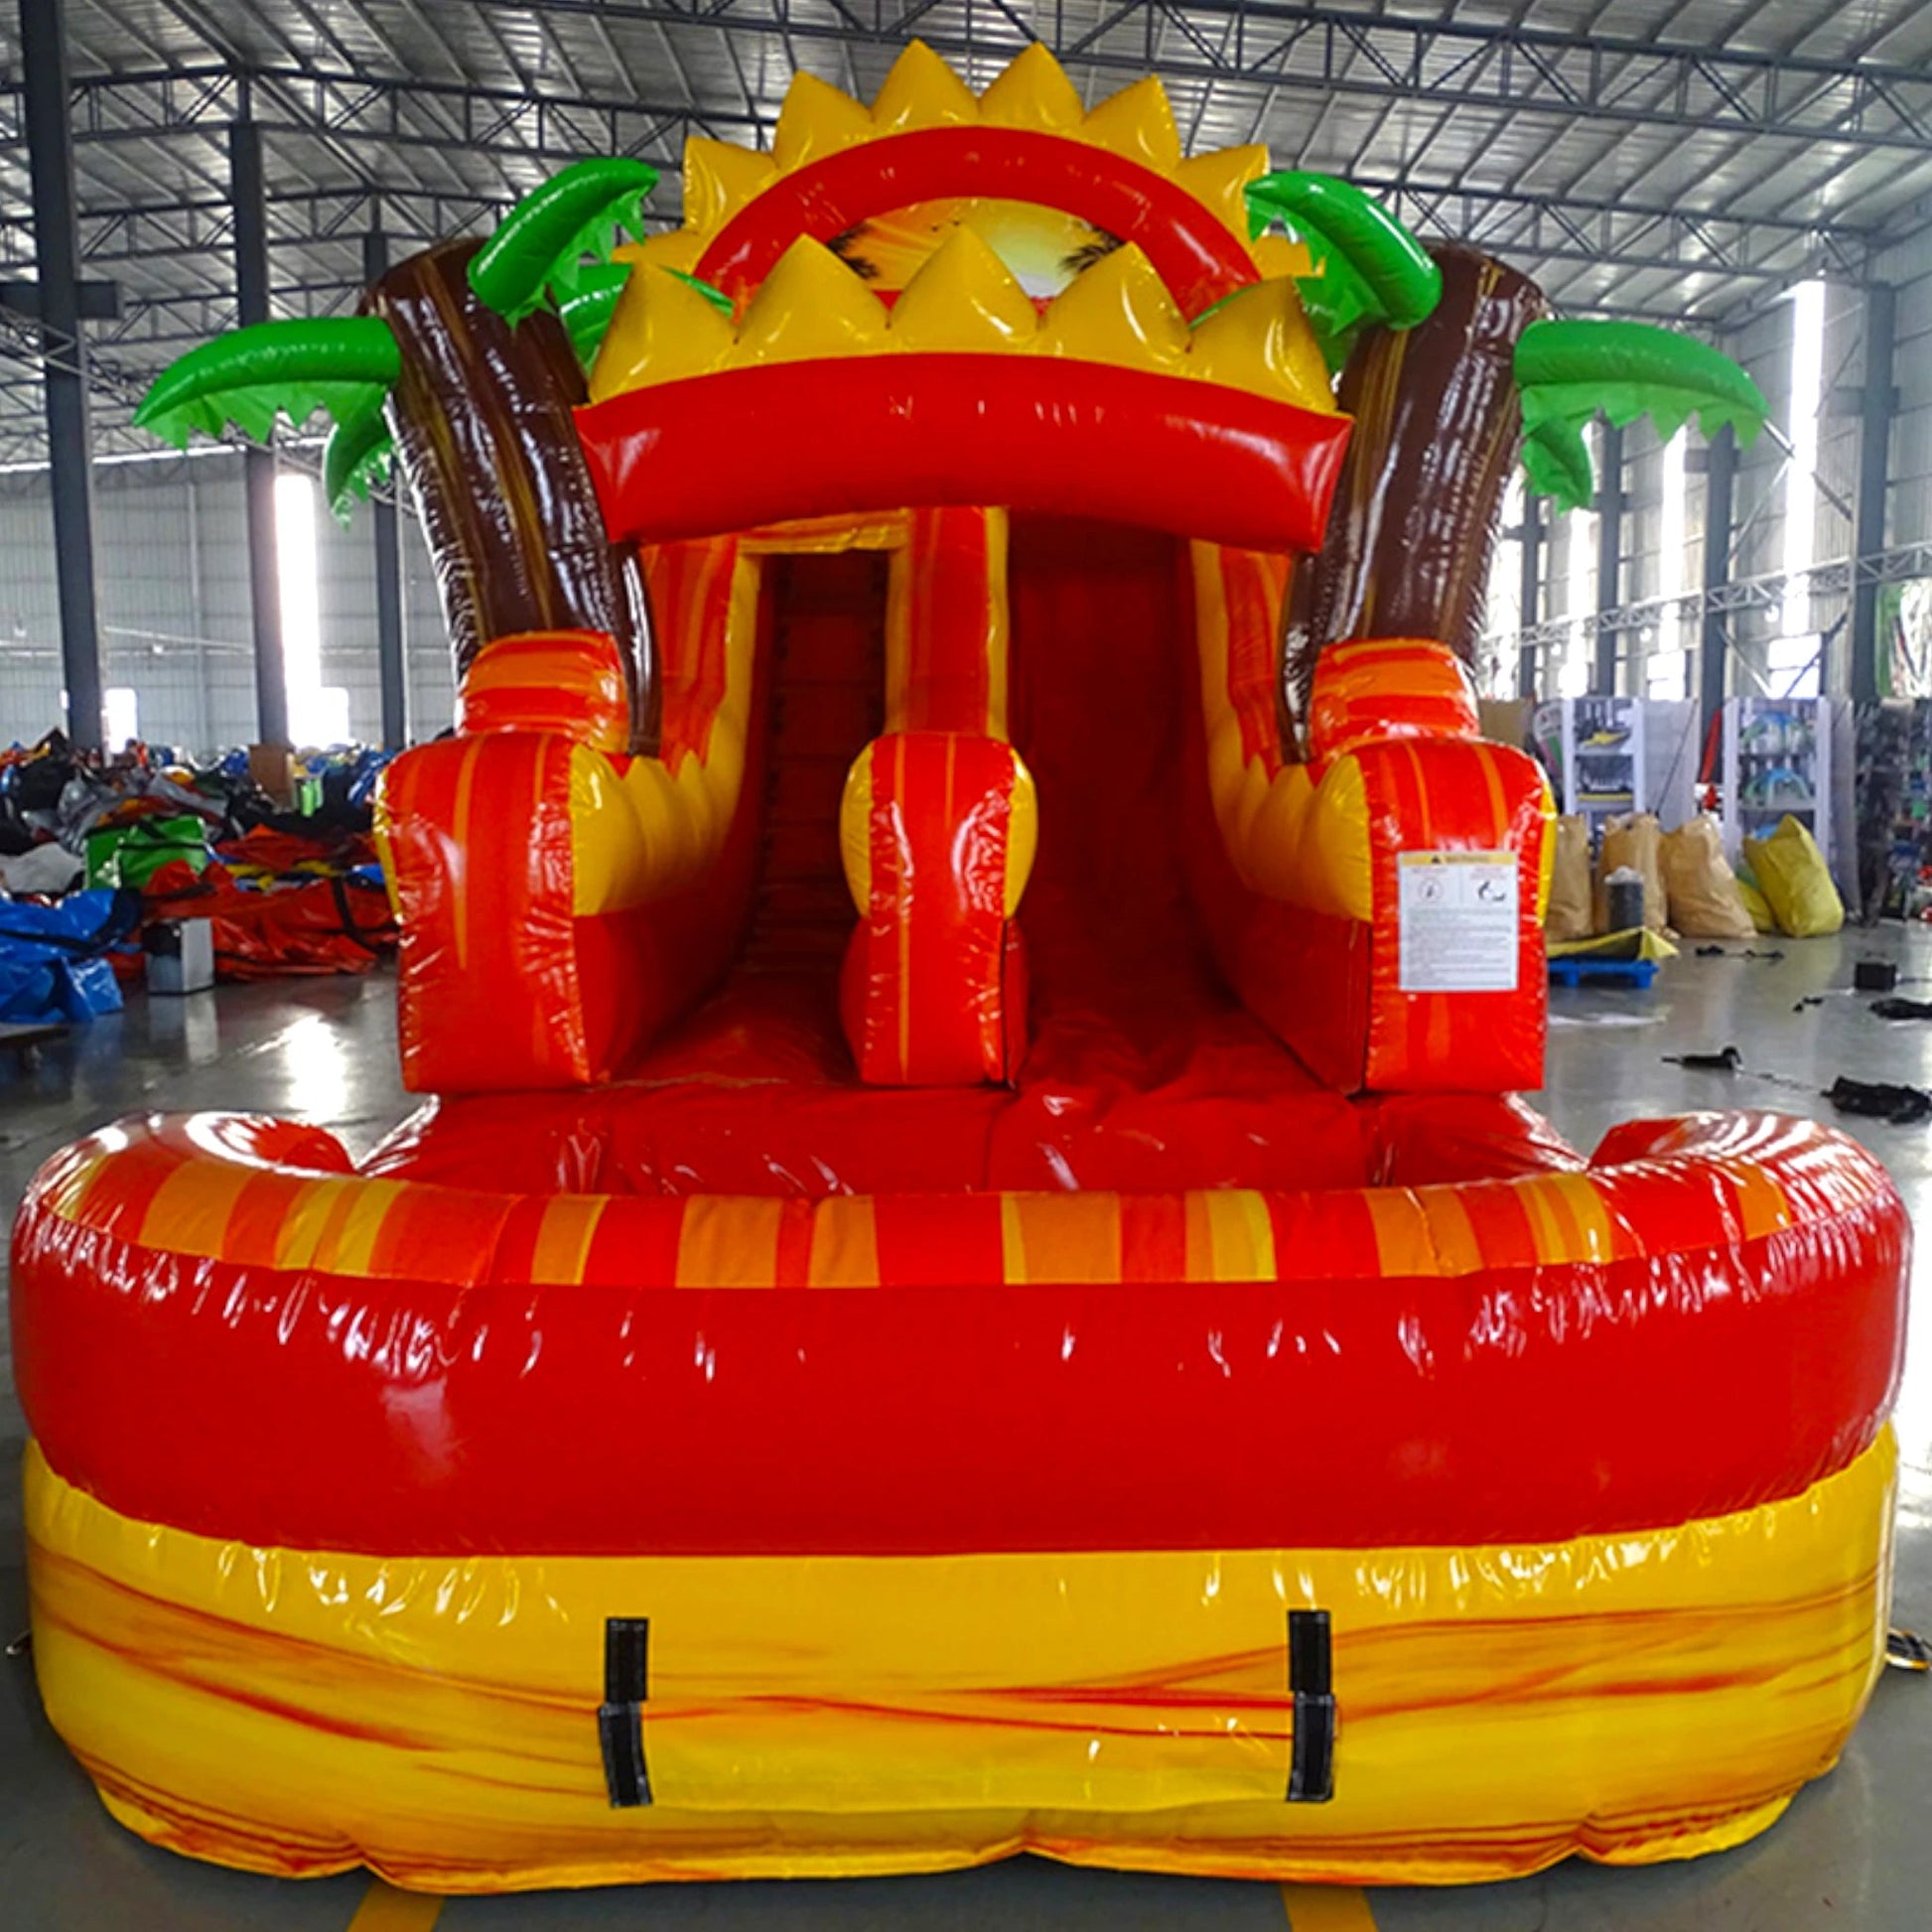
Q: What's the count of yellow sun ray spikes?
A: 13